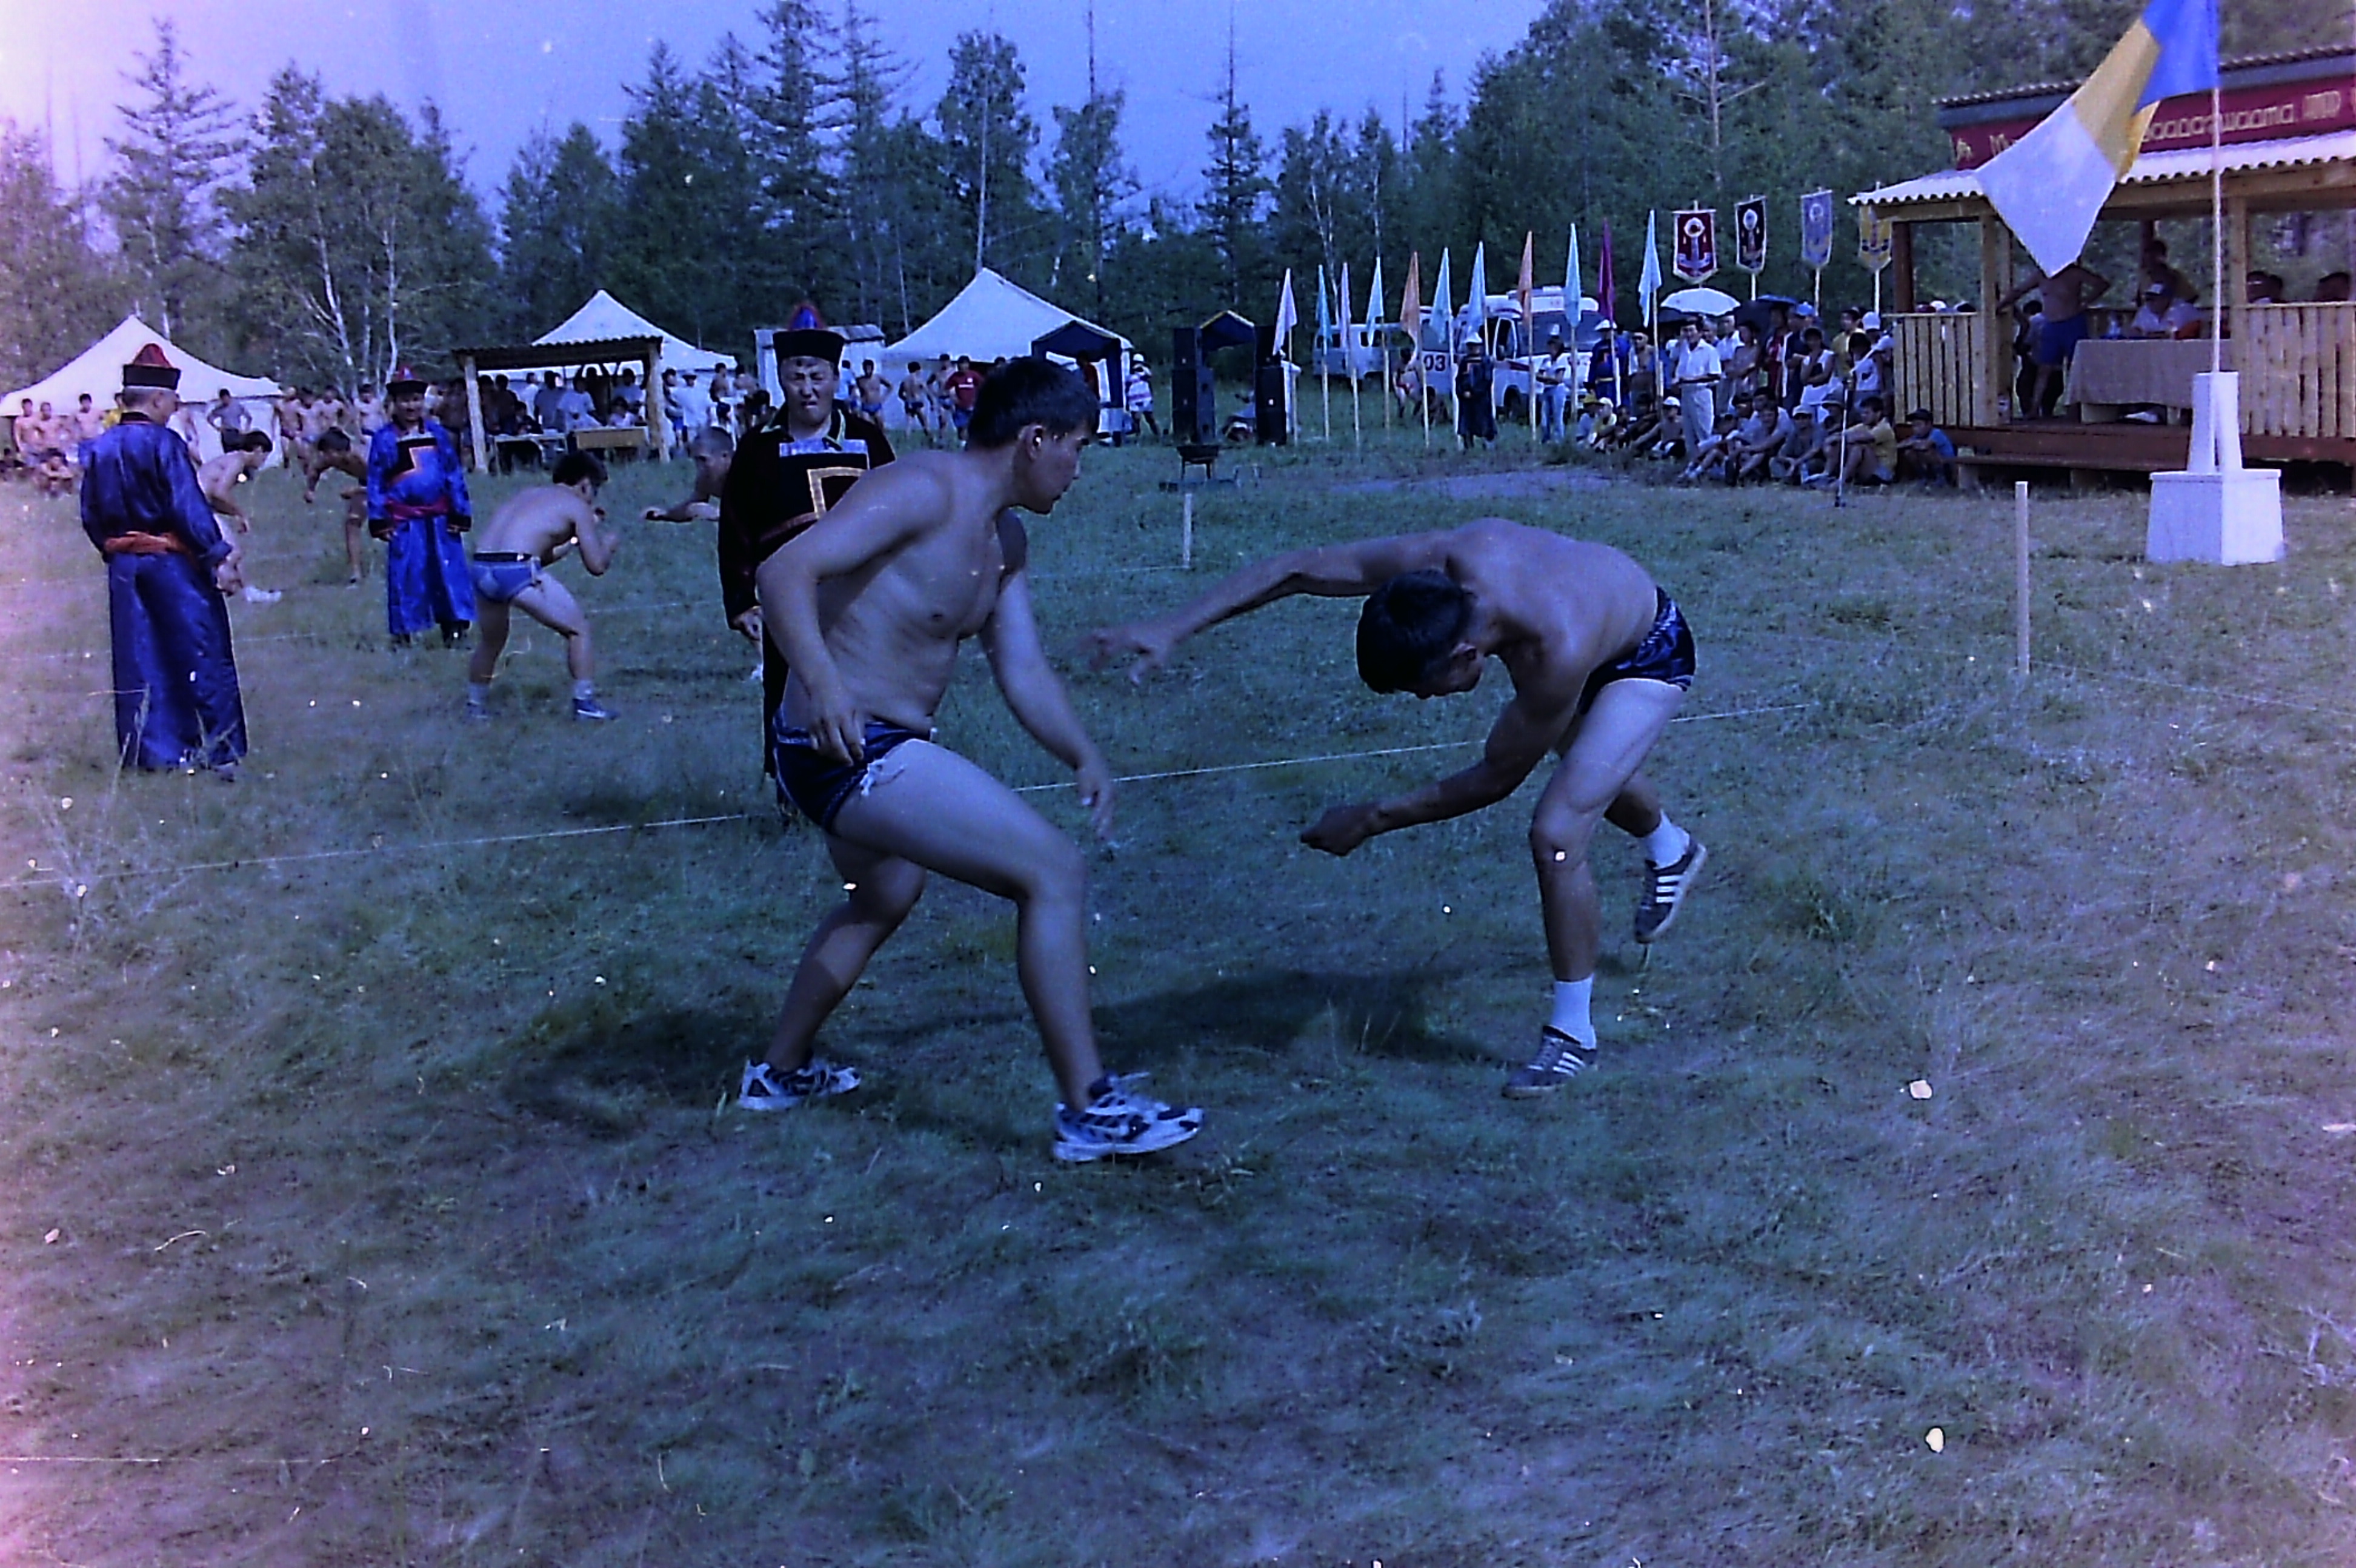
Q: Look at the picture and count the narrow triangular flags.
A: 11